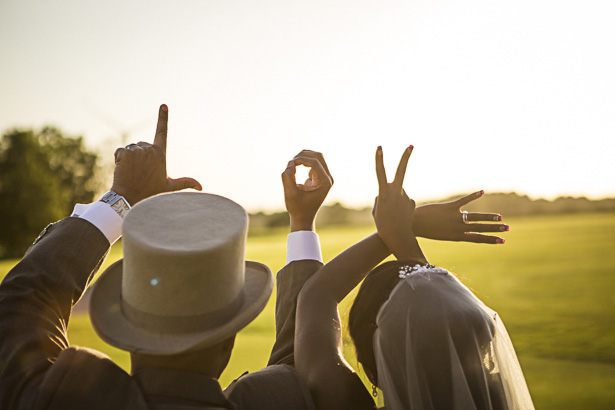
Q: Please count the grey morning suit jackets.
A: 1